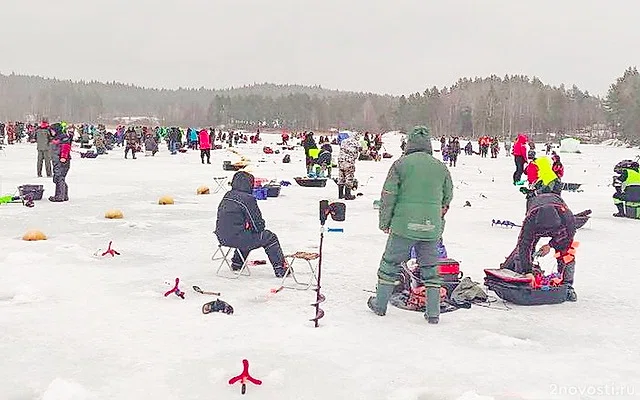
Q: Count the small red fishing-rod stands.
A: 3